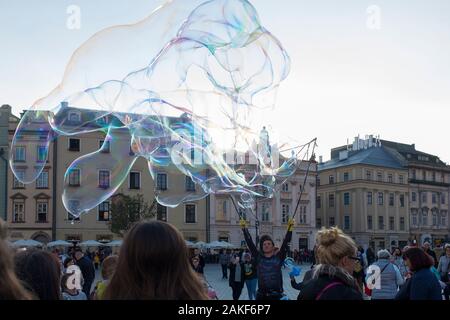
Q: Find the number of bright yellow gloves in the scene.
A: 2